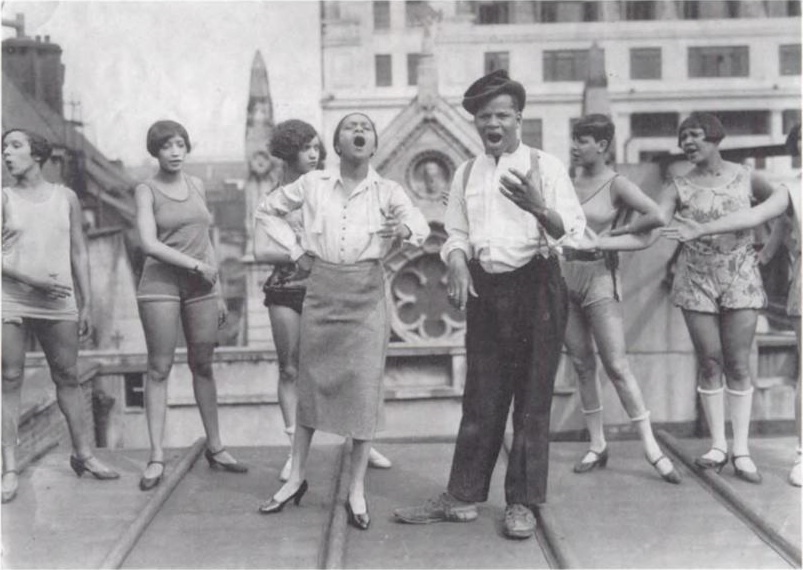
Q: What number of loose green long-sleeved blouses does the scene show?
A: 0